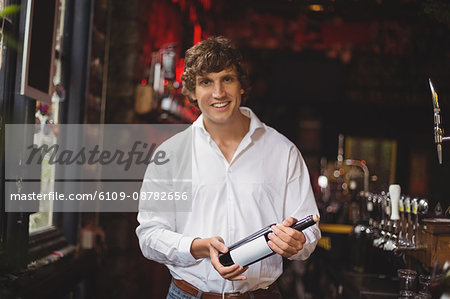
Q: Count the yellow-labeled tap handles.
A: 3